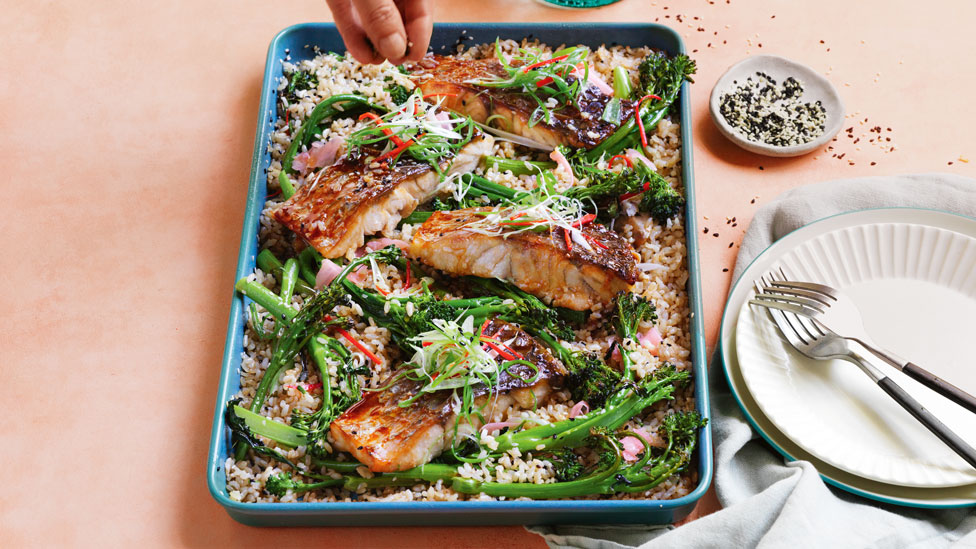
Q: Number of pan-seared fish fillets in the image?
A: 4